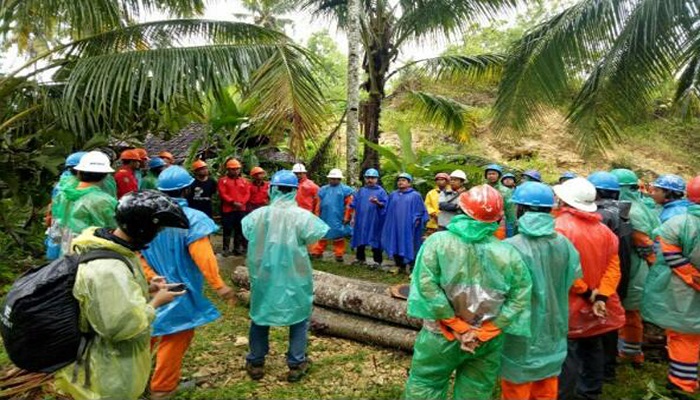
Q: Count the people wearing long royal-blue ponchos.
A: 2